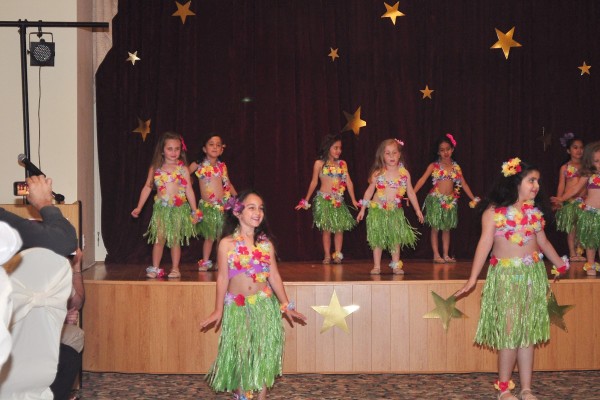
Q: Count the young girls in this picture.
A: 9